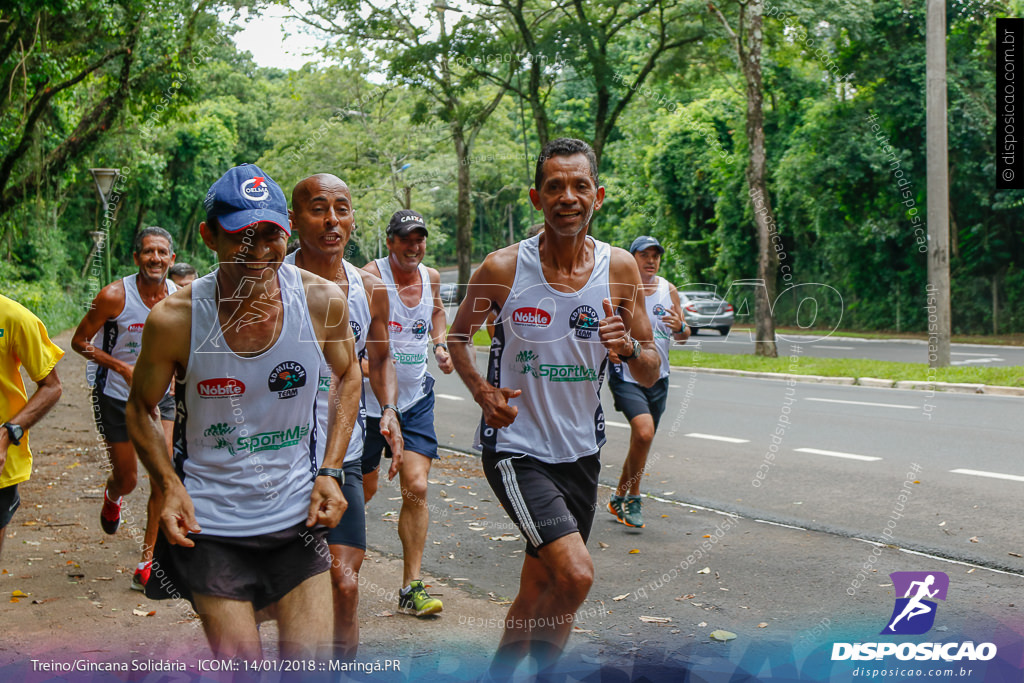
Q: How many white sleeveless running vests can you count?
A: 6